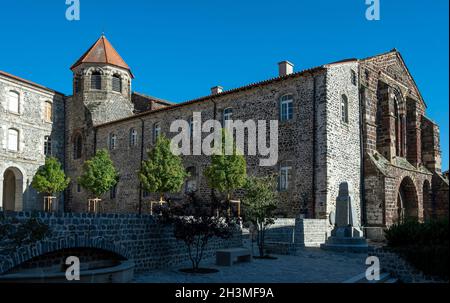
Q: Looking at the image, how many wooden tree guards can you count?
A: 4